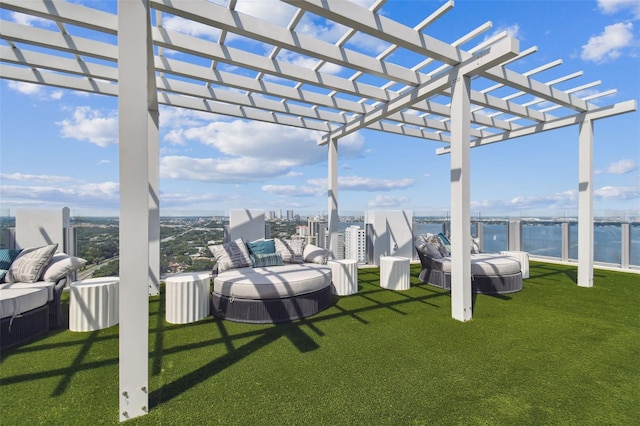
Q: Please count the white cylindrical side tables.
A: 5